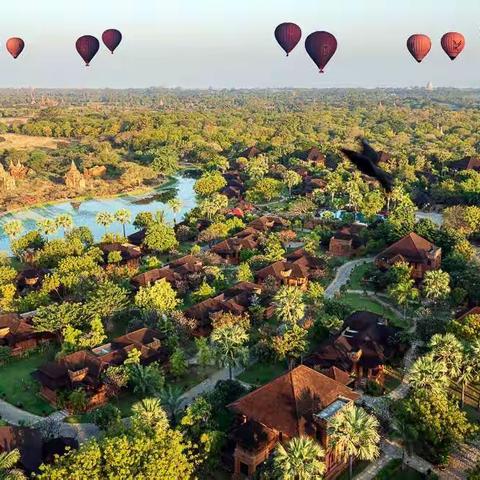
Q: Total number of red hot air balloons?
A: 7